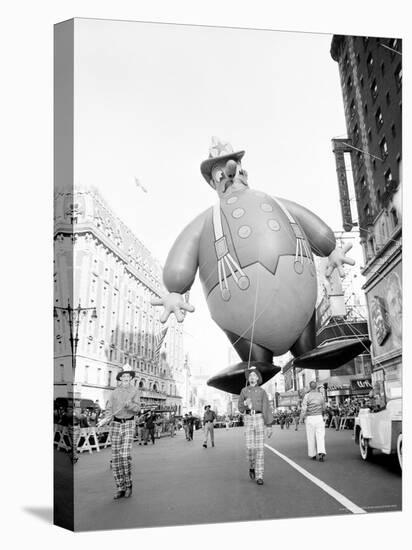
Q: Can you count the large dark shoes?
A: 2